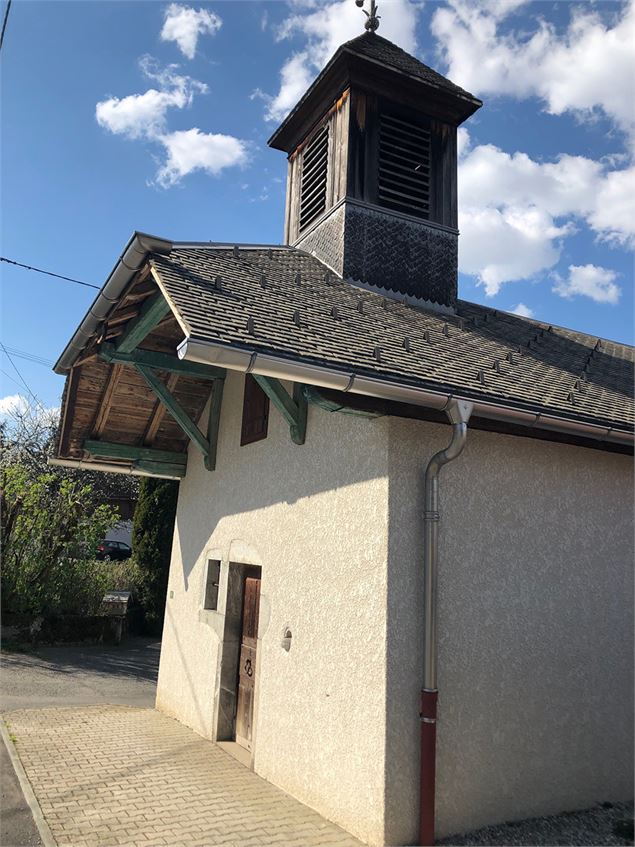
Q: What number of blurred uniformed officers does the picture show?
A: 0